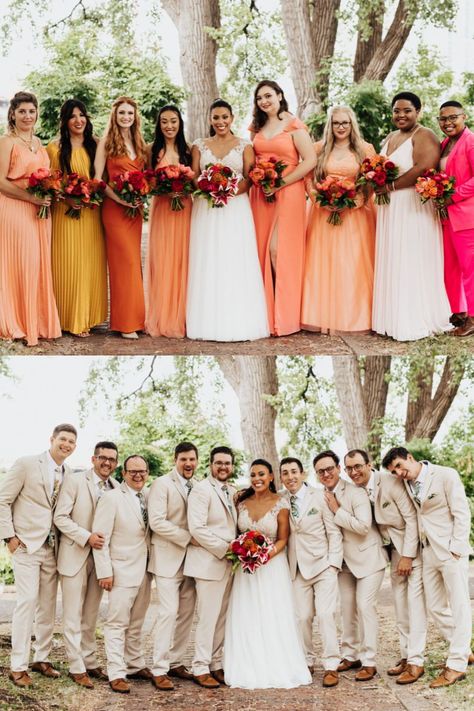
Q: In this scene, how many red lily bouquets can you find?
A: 2